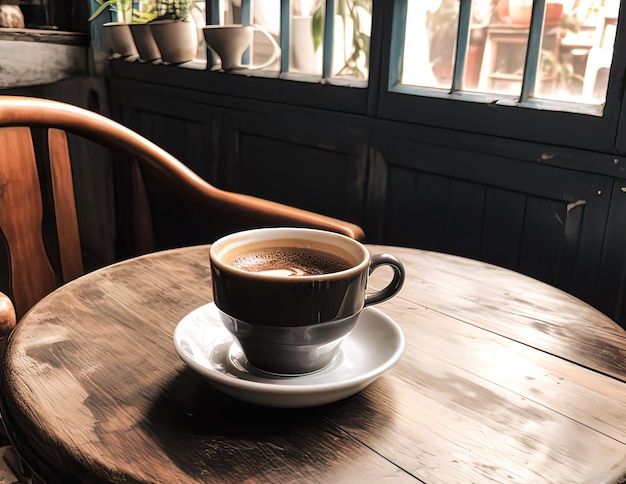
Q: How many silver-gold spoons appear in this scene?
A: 0